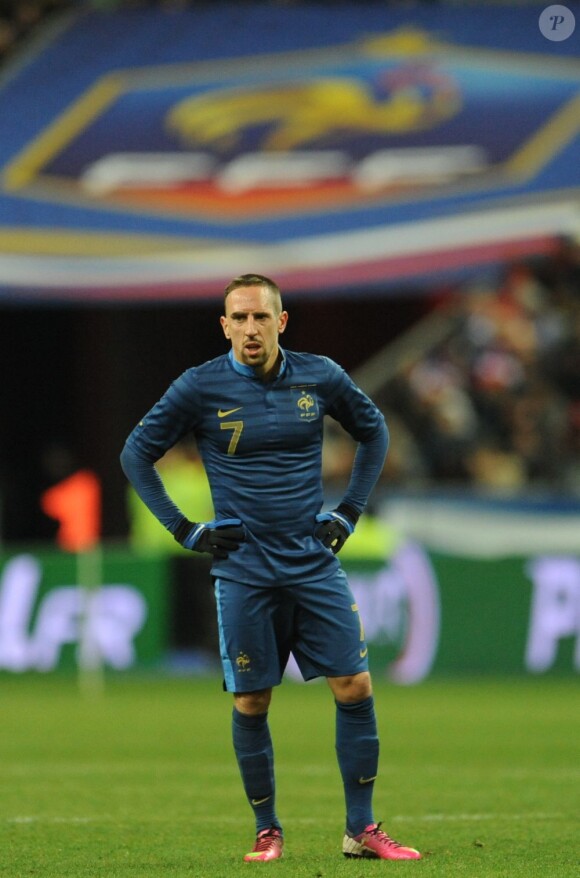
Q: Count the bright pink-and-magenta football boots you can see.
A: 2